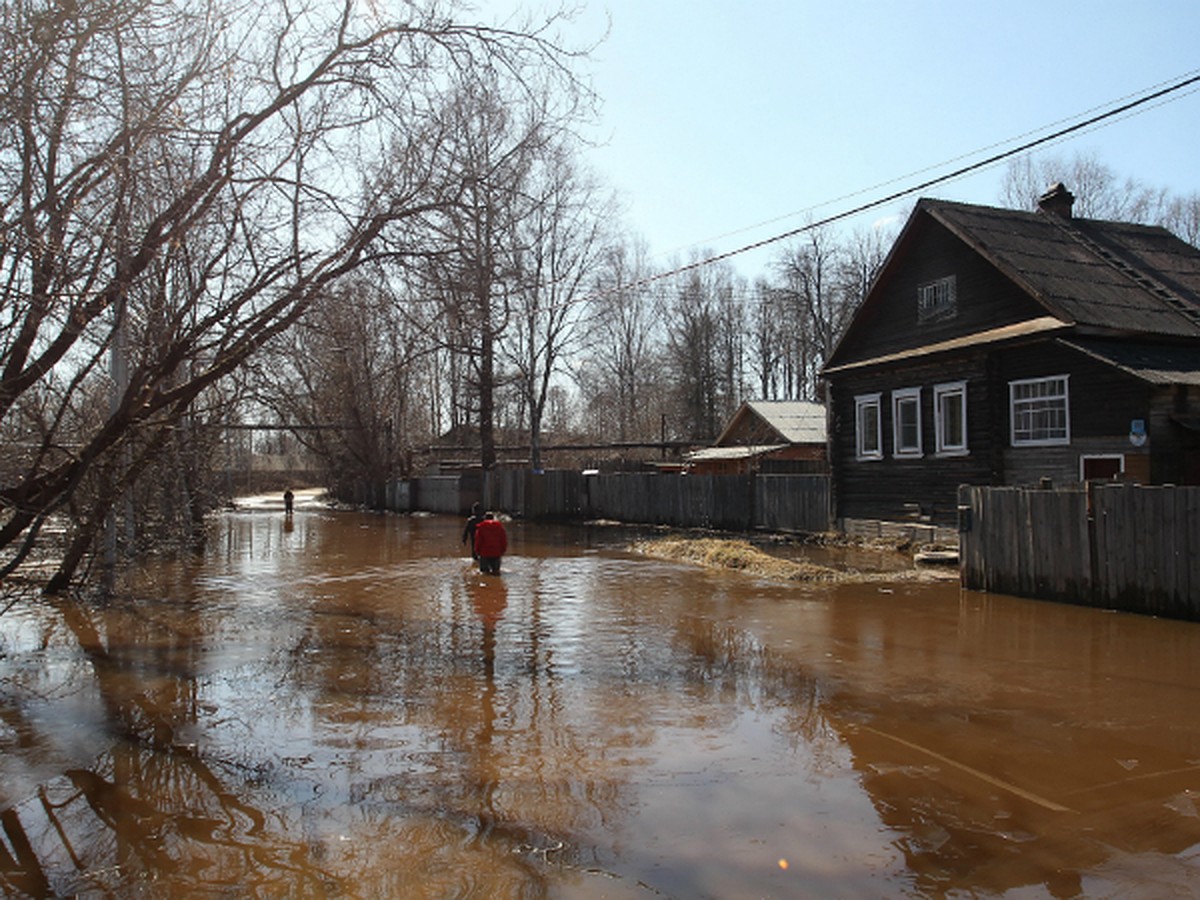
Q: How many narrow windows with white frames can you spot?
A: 3